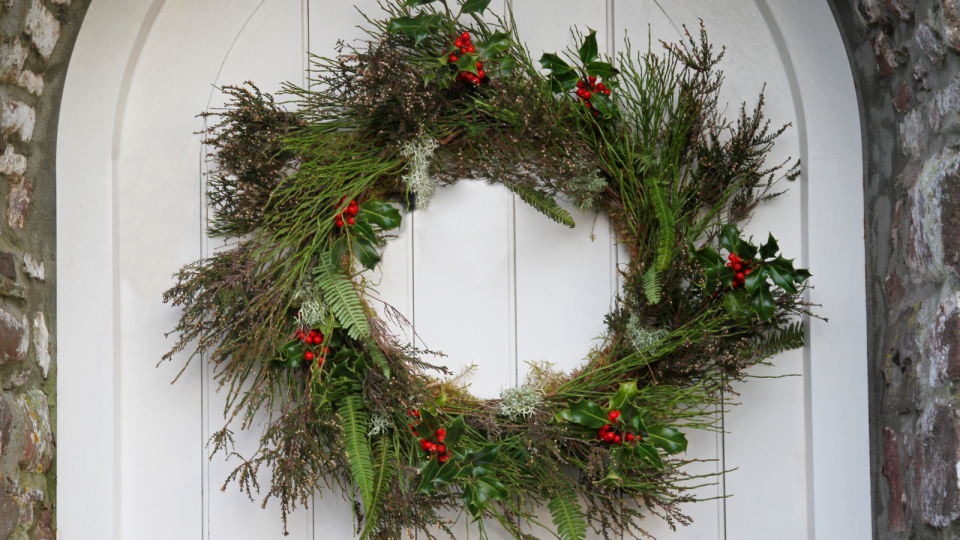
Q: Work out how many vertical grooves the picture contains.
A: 6